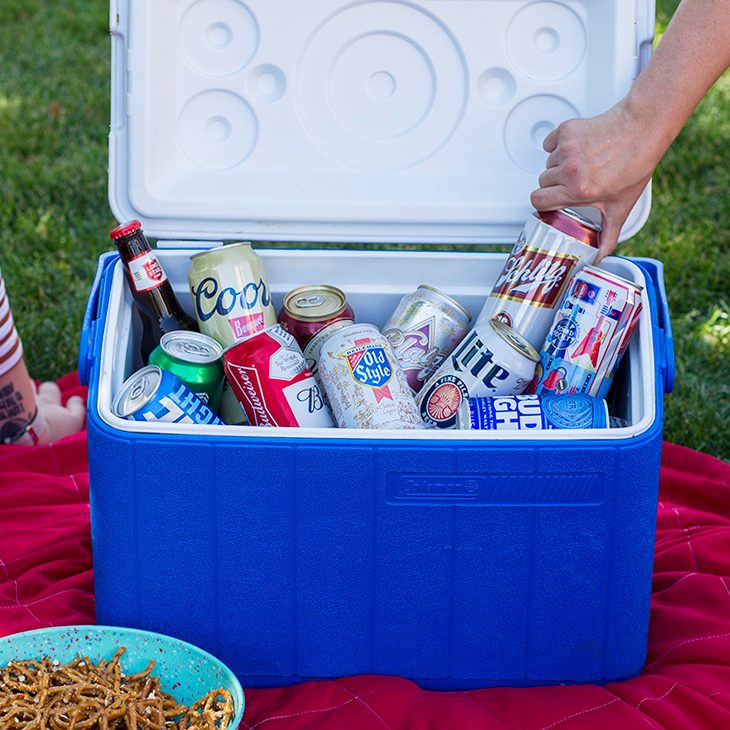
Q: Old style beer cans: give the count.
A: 1